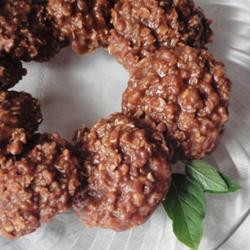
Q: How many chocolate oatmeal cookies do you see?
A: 8